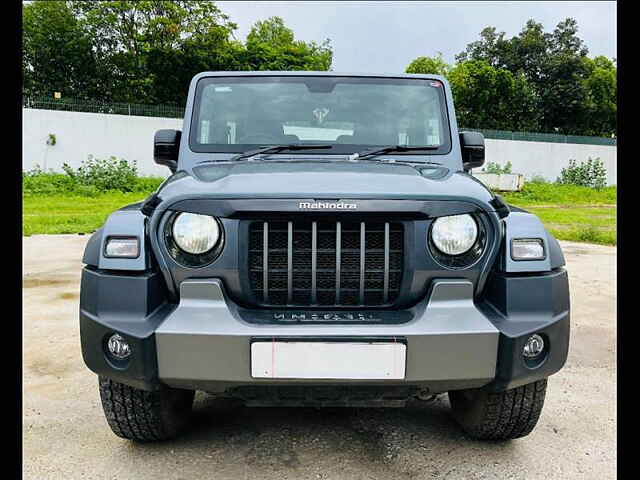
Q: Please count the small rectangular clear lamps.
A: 2